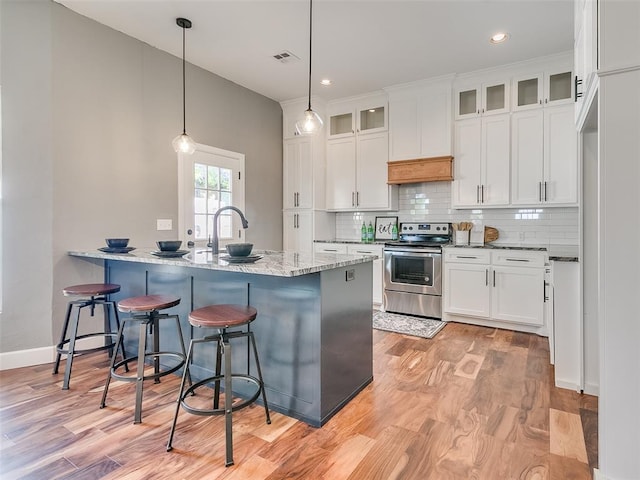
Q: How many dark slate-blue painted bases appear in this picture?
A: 1